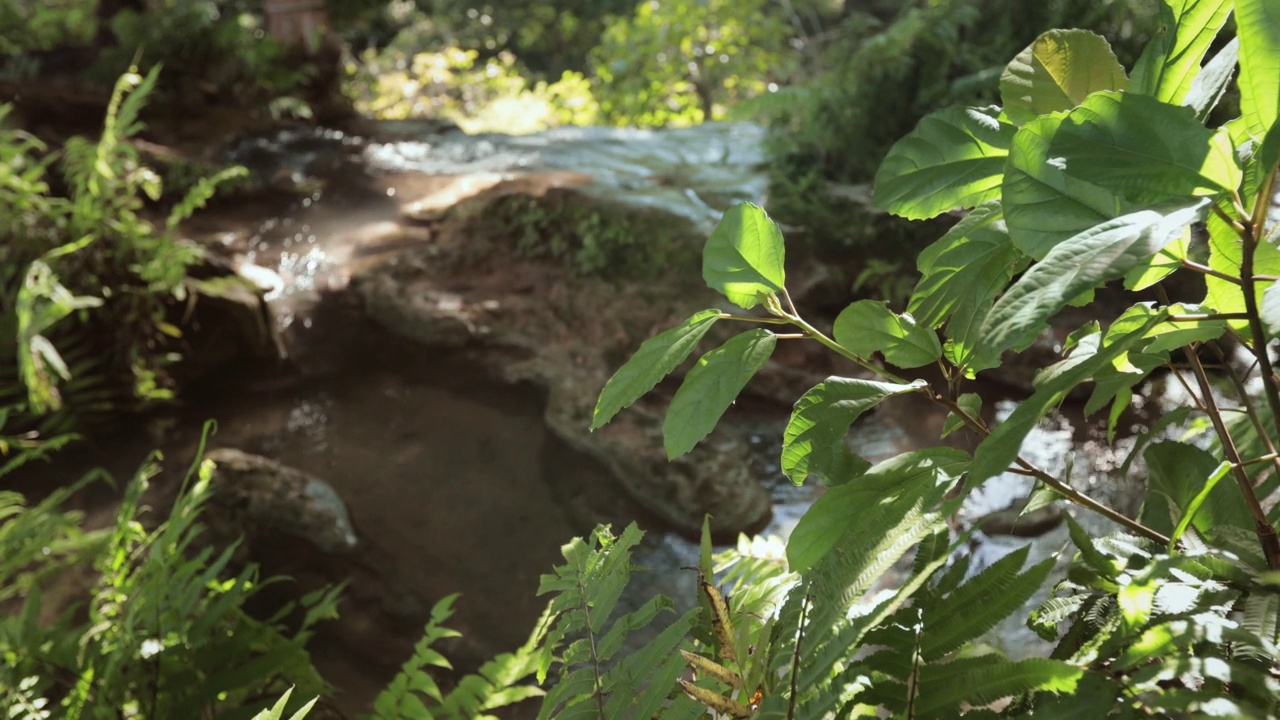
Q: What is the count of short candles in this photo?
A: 0